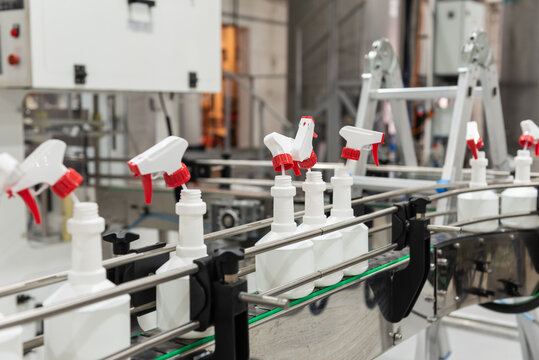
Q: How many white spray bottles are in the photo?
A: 8